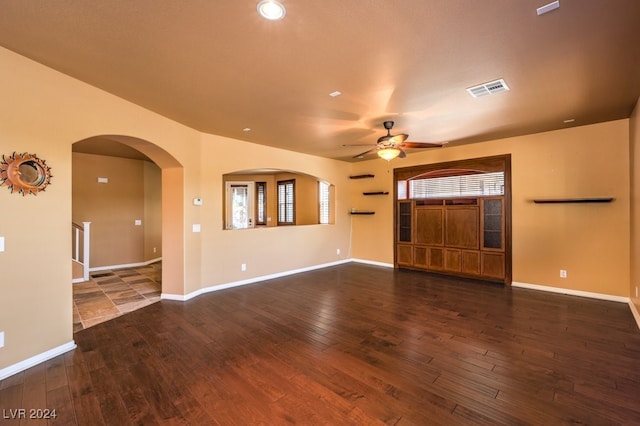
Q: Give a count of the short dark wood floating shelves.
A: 3